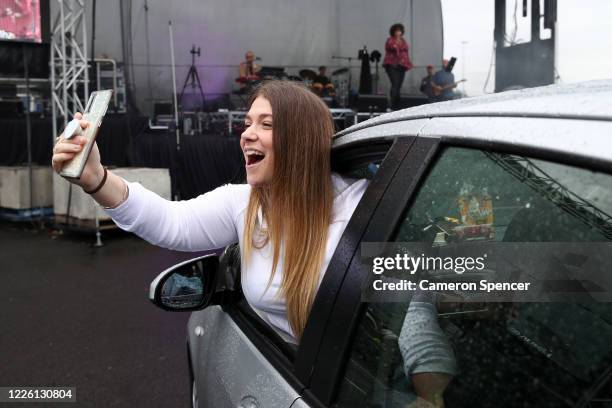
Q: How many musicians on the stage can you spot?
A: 5